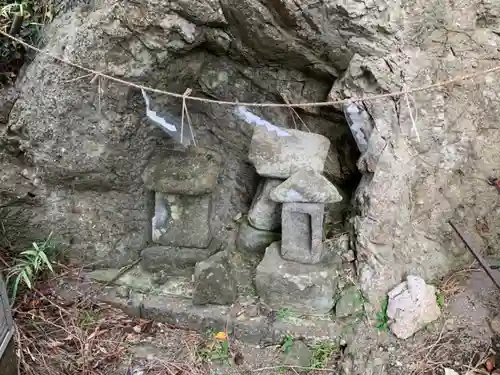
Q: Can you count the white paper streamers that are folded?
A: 3